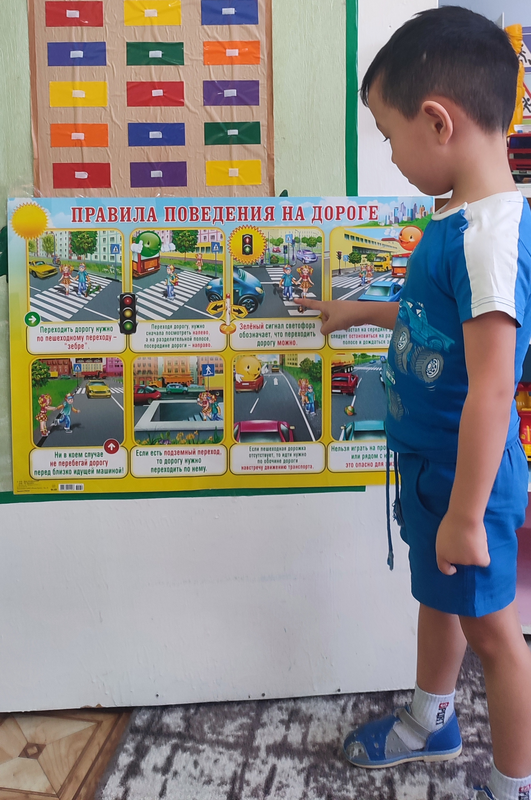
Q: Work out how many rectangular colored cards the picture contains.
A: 15